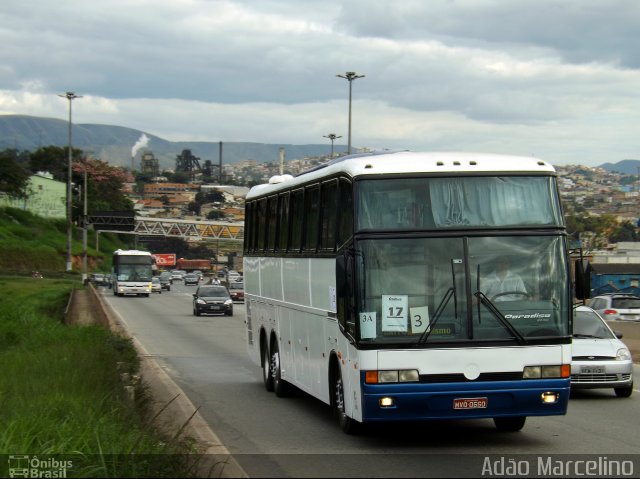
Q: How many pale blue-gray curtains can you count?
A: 1